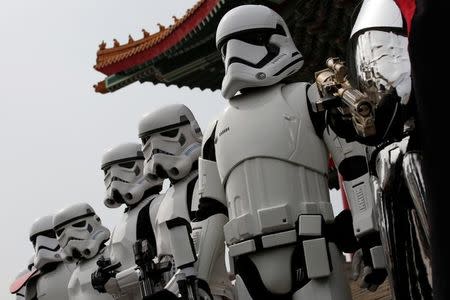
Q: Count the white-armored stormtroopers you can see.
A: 5